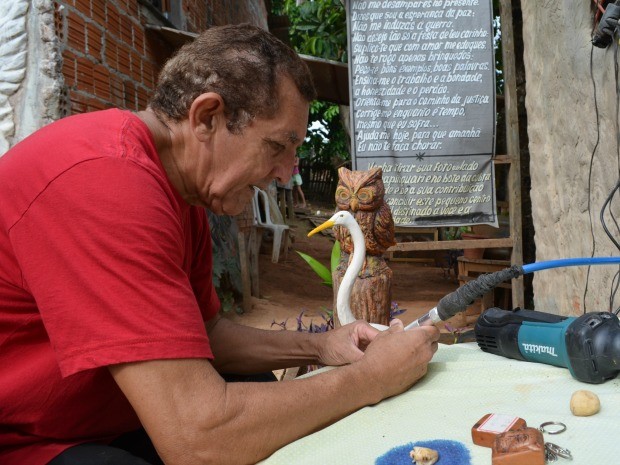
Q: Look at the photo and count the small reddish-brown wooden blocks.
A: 2